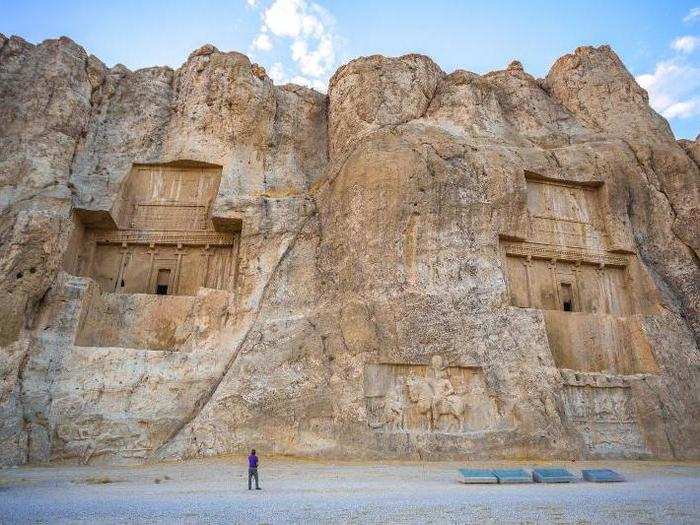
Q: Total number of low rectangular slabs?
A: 4